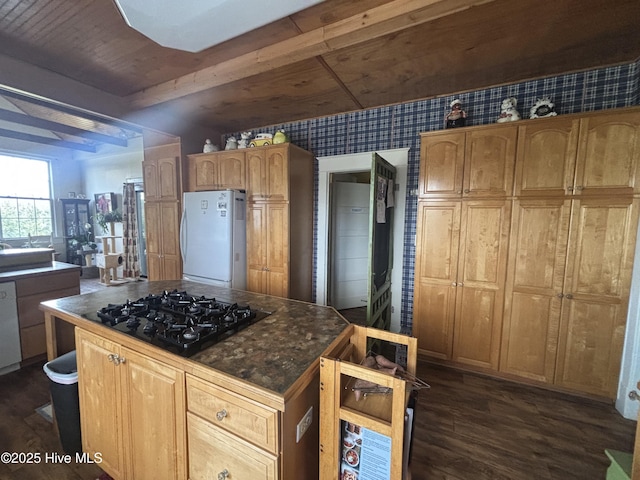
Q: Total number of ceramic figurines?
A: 8